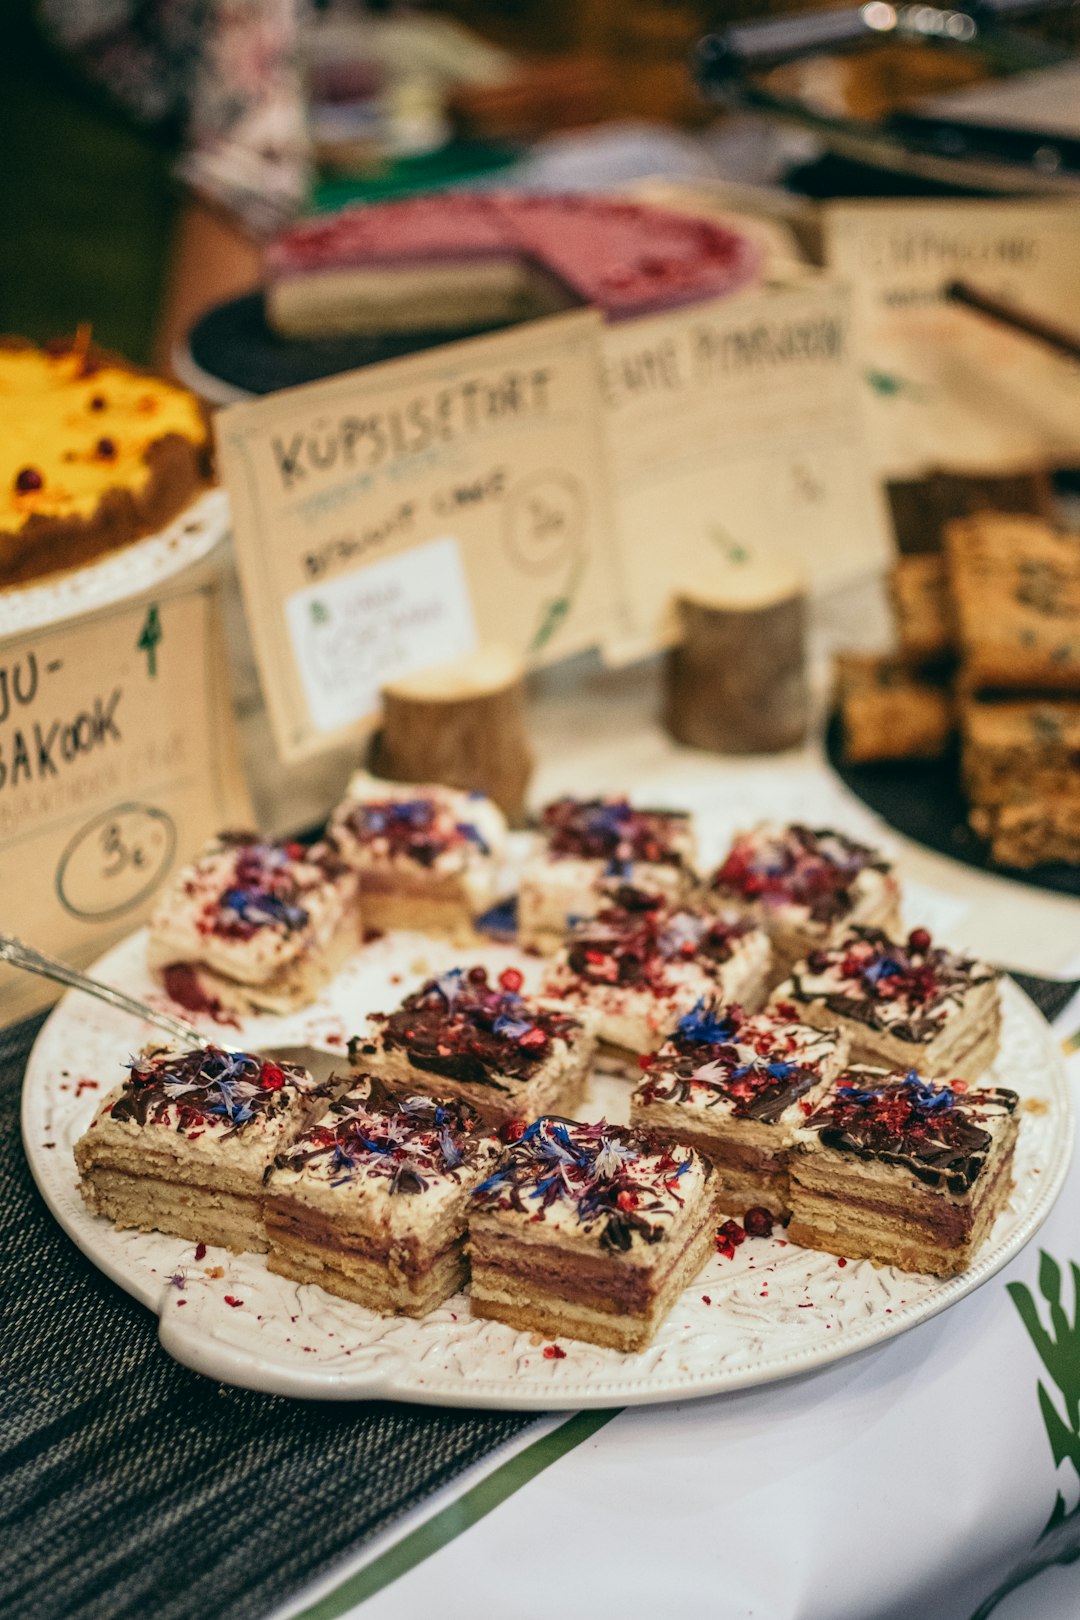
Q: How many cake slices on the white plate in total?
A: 12